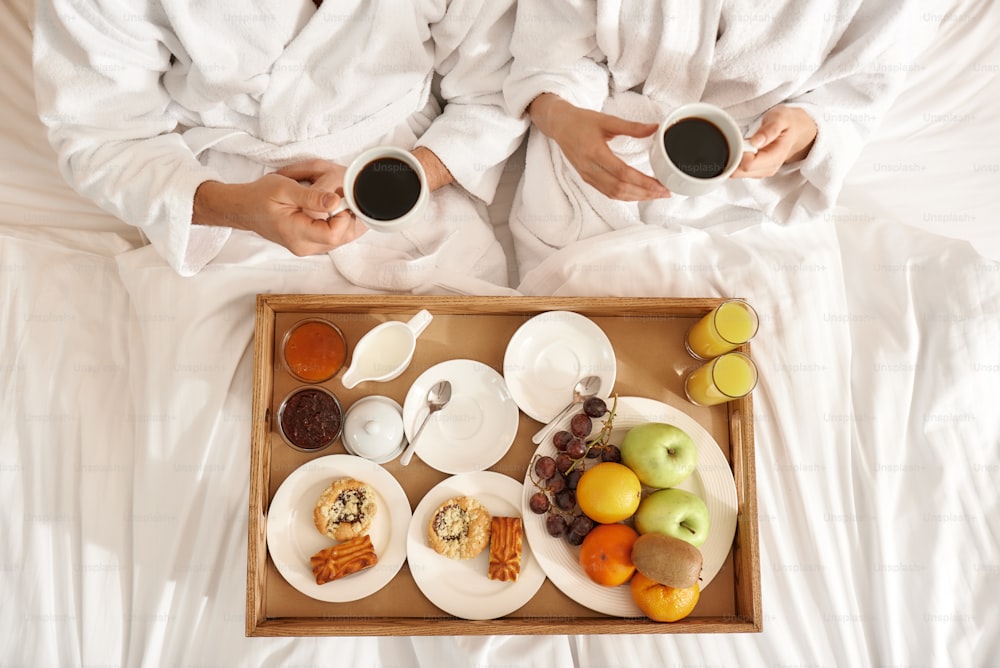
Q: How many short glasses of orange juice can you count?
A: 2